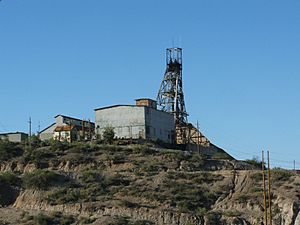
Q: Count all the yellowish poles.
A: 2